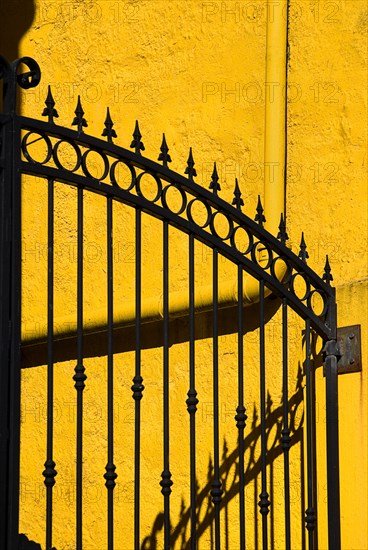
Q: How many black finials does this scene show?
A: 12